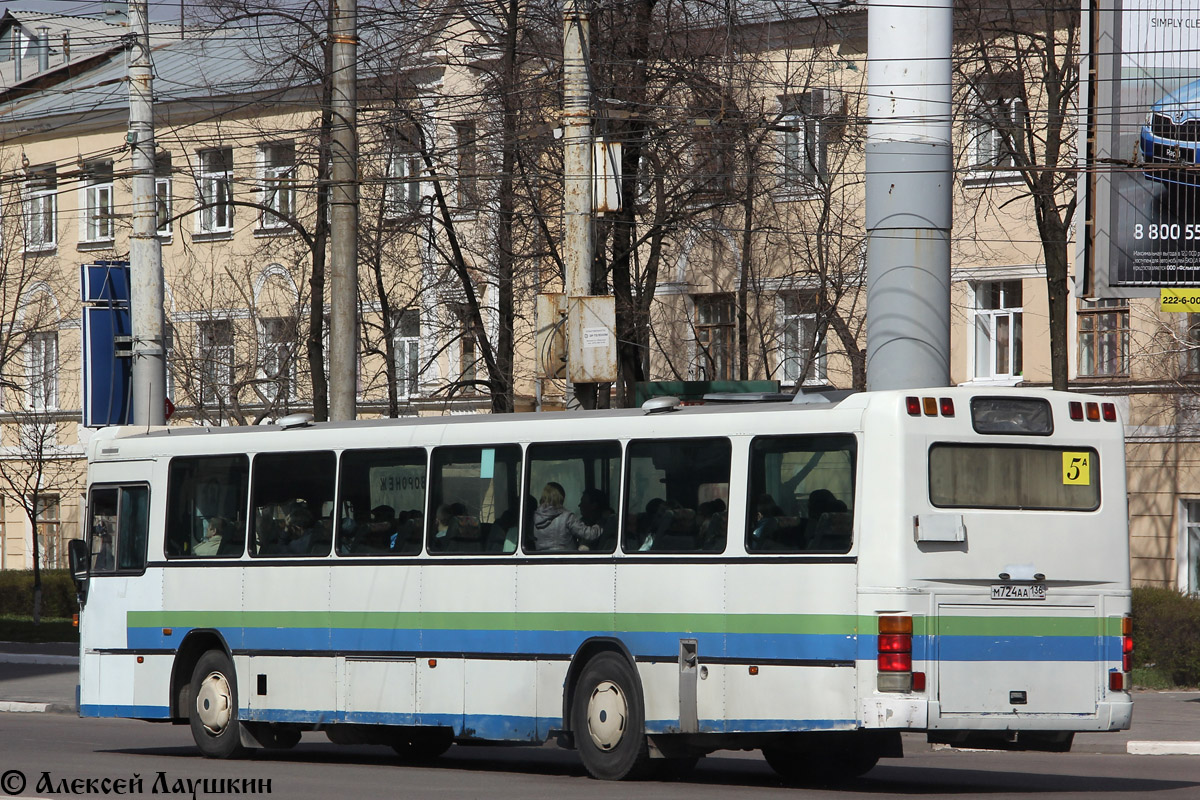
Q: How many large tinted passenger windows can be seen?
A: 7